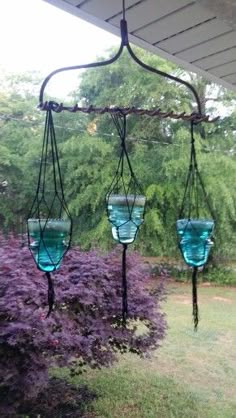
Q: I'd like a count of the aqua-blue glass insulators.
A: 3